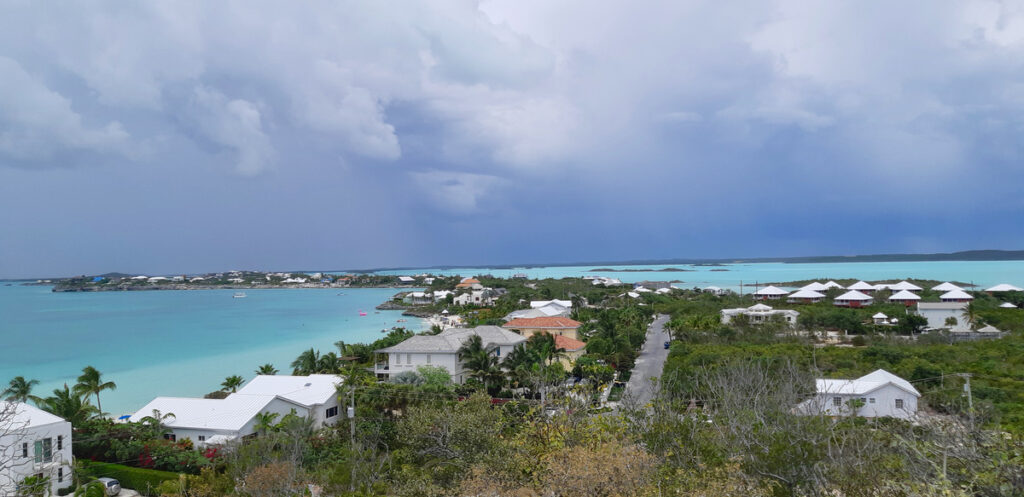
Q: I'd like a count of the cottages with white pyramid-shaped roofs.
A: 11